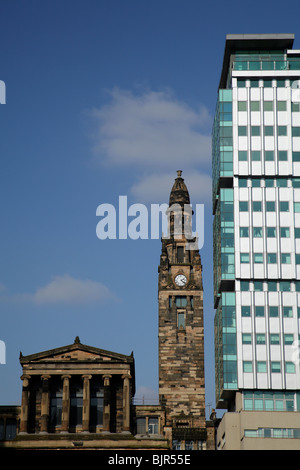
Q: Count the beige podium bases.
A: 1